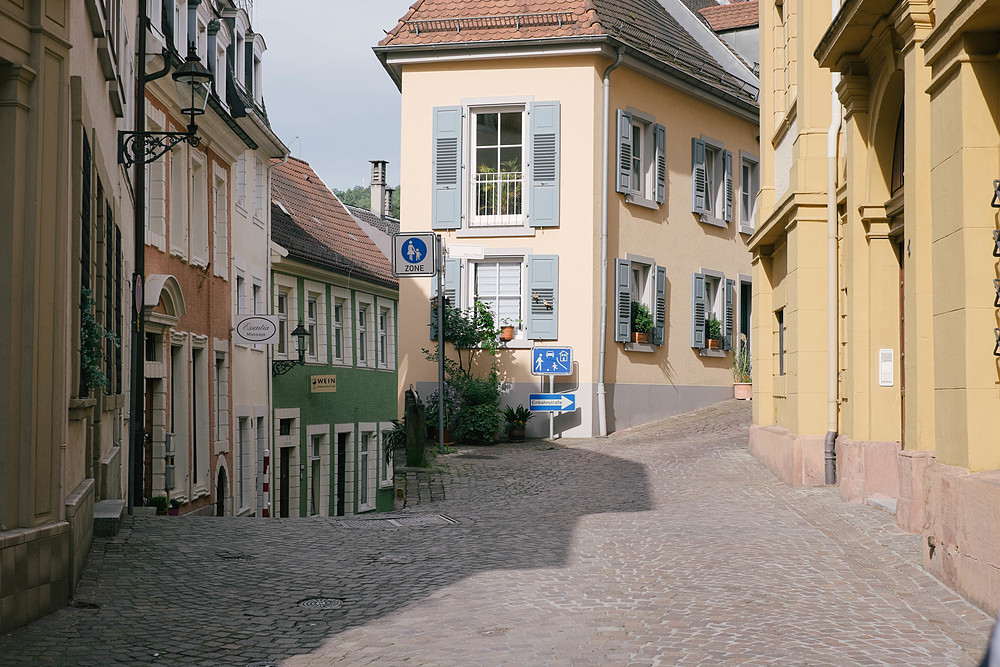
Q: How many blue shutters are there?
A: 12